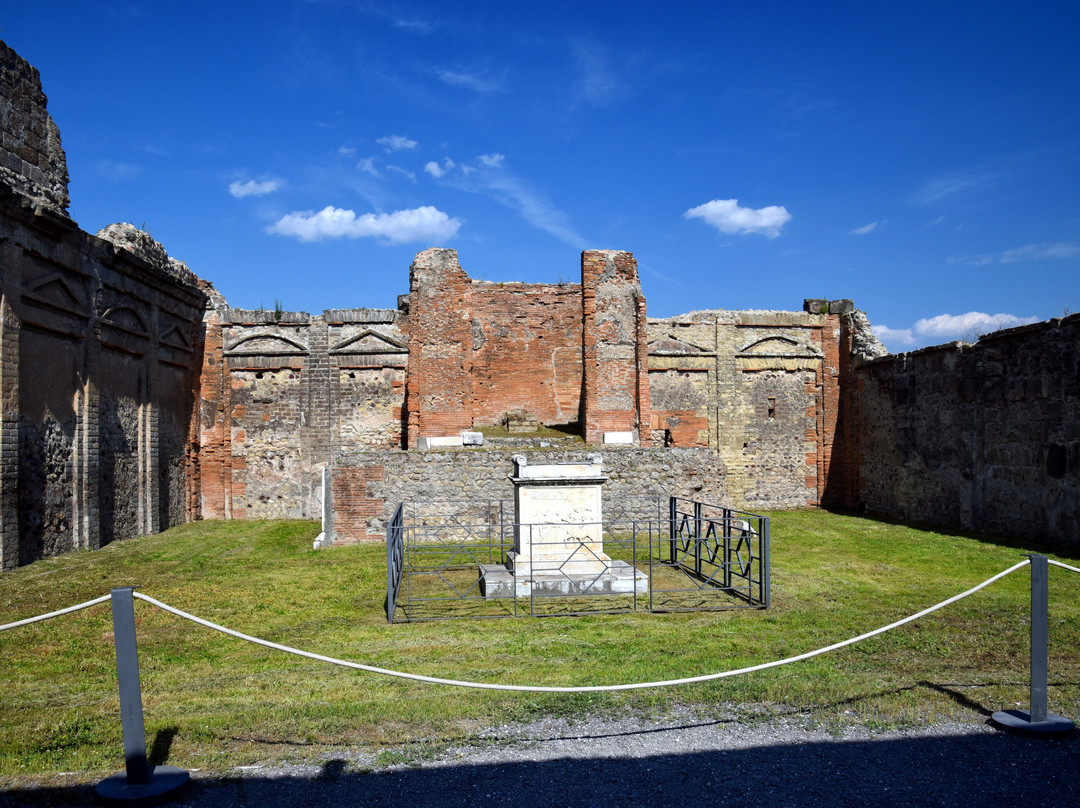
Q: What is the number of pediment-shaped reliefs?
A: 7